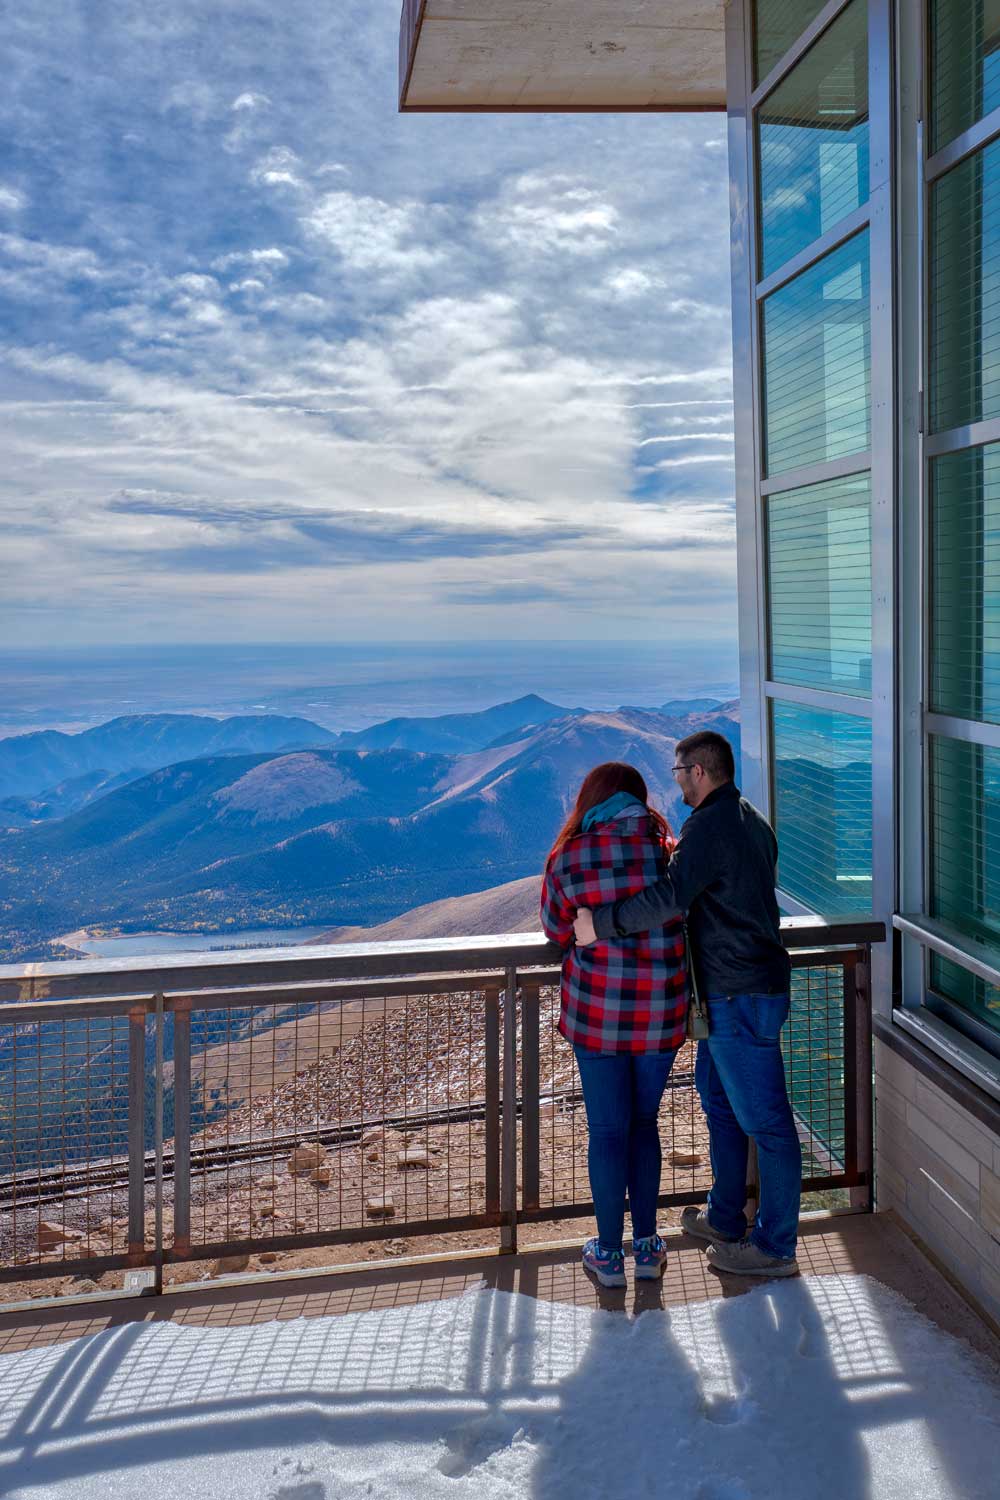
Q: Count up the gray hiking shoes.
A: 2